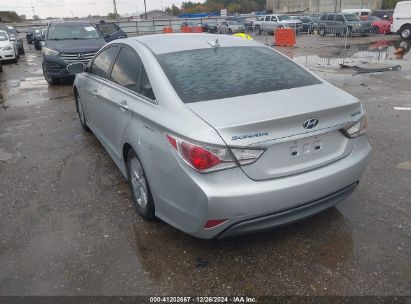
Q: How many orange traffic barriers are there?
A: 4